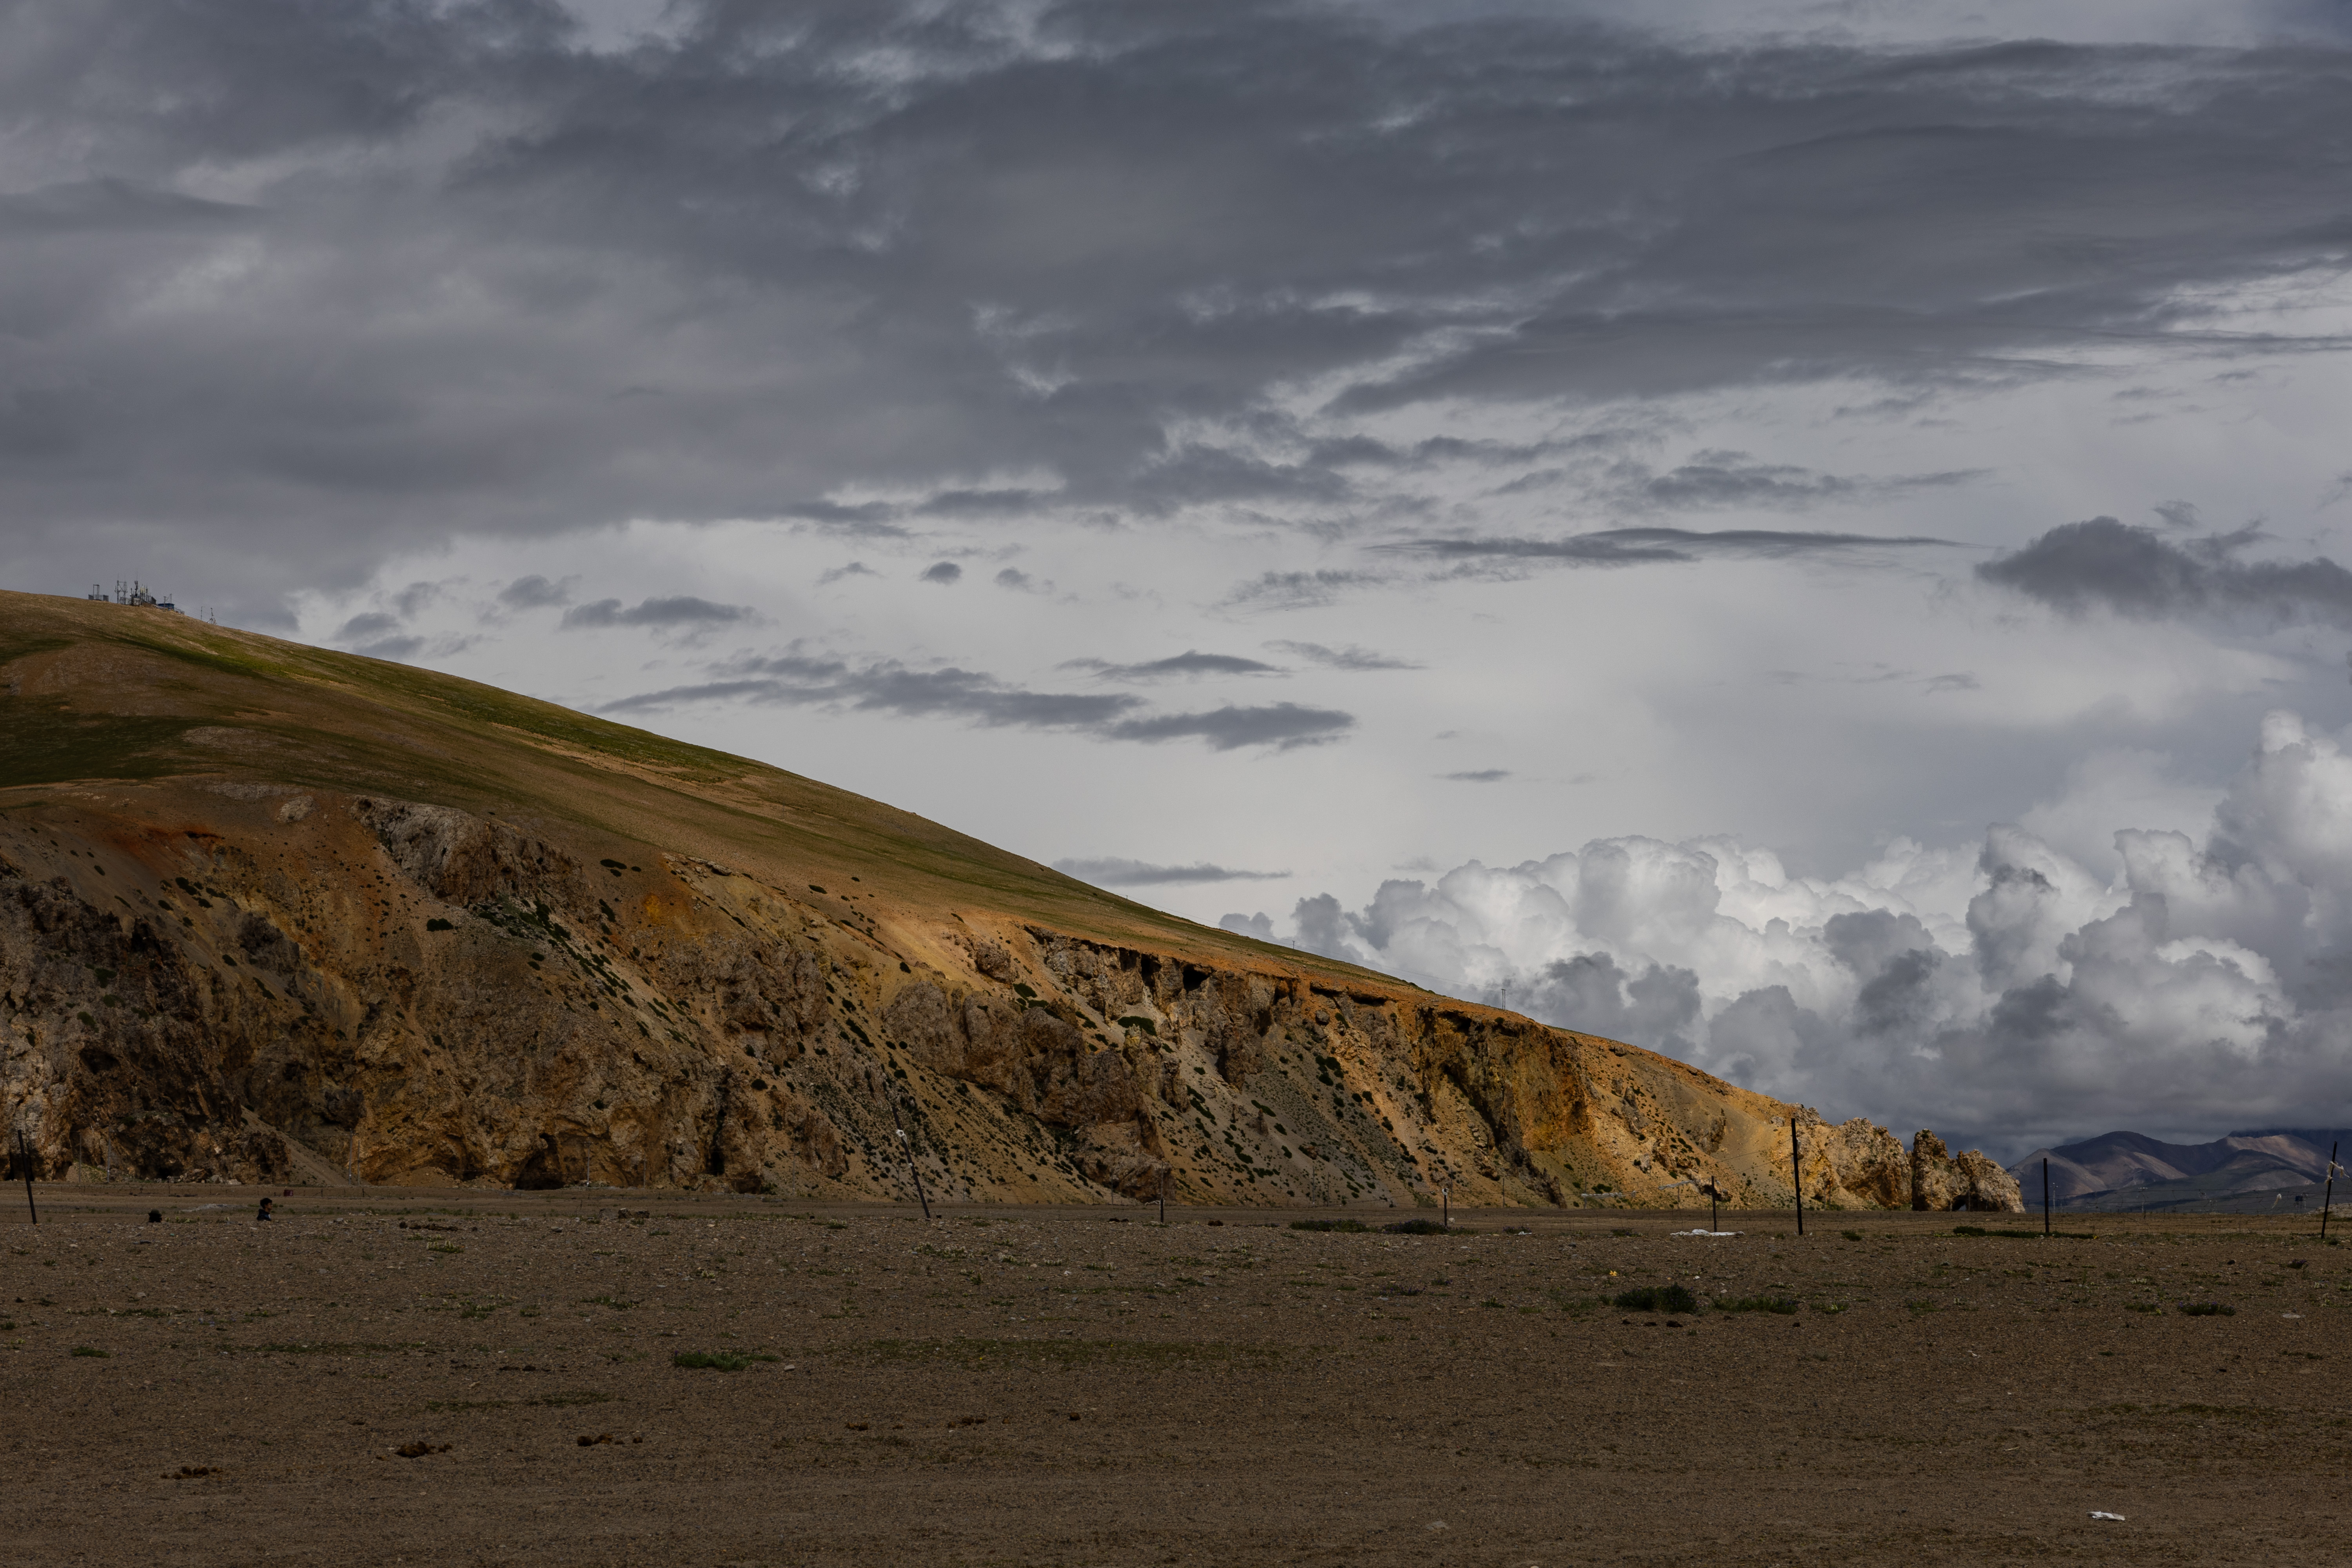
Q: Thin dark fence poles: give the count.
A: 8